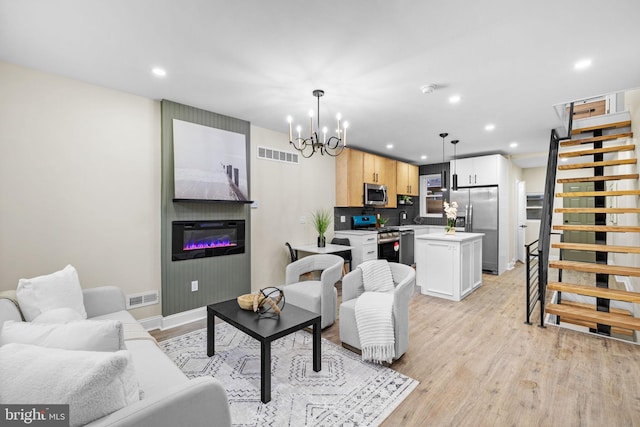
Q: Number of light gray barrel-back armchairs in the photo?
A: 2